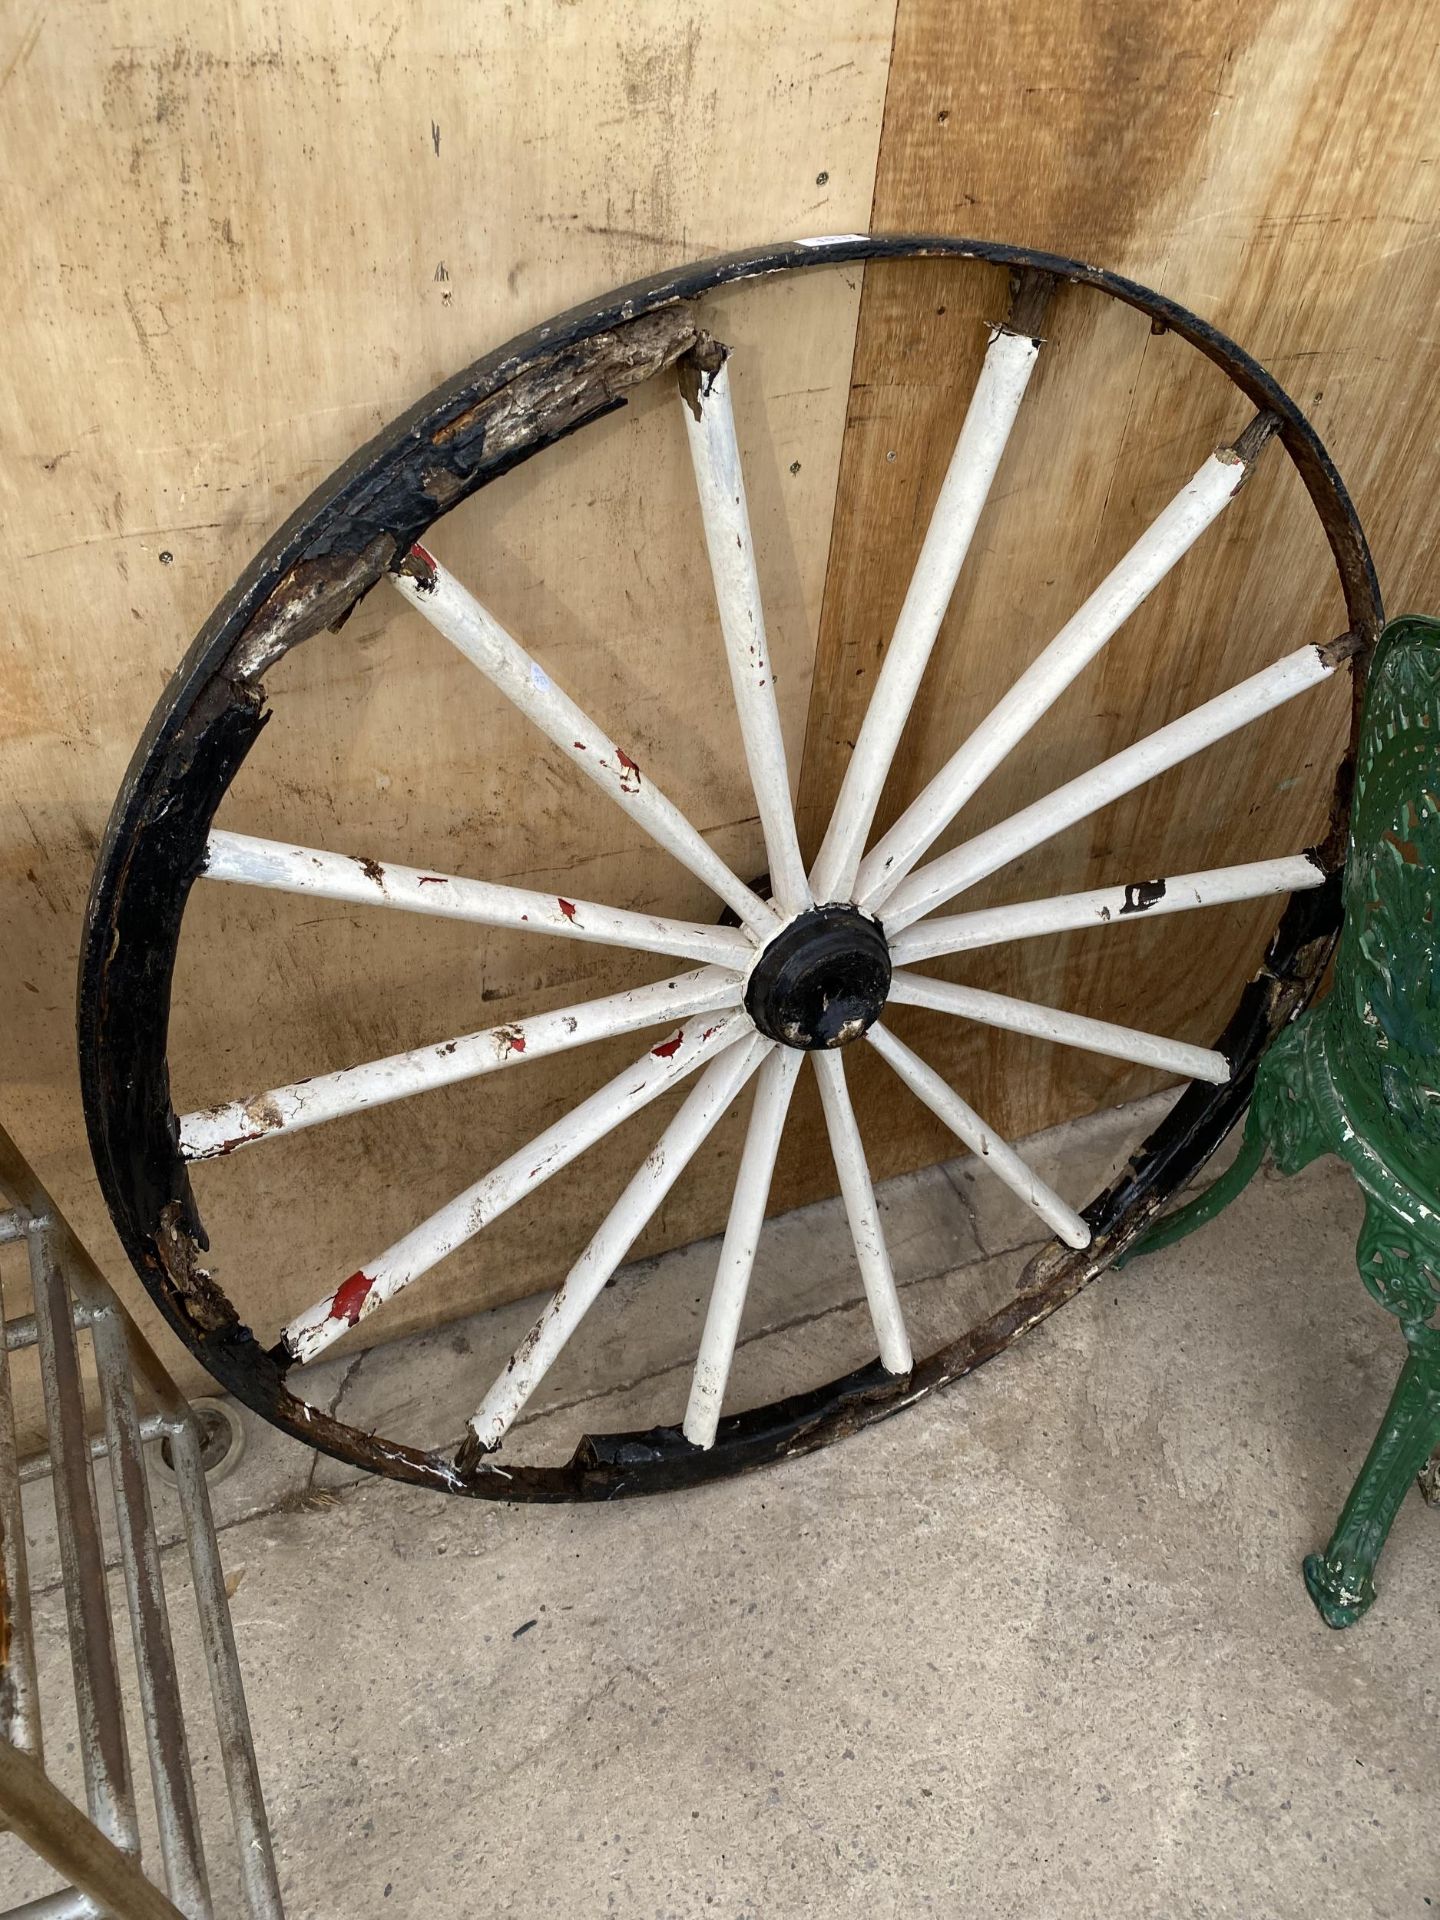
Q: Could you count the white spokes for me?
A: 14